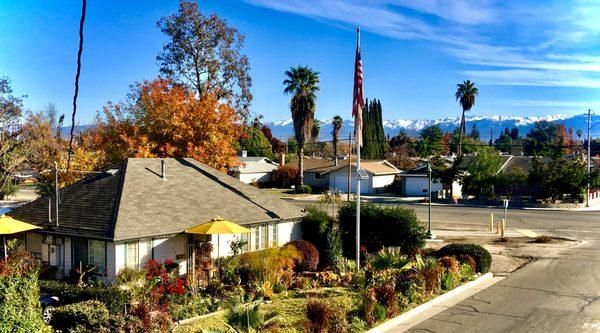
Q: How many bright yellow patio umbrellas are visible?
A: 2